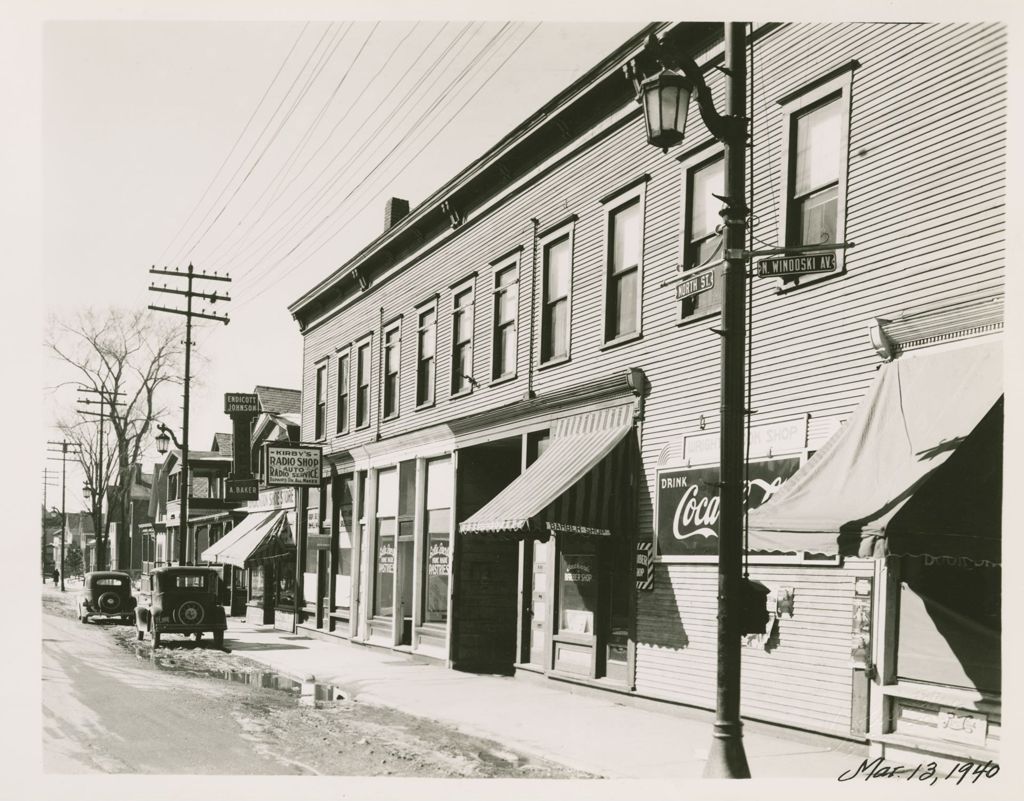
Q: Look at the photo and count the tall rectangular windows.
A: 11